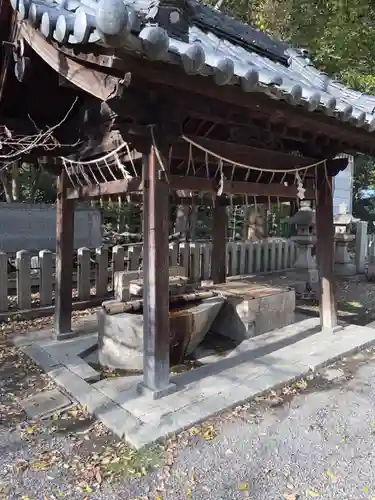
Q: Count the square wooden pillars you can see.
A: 4